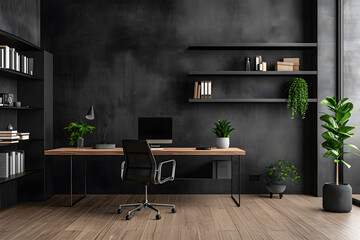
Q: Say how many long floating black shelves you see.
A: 3